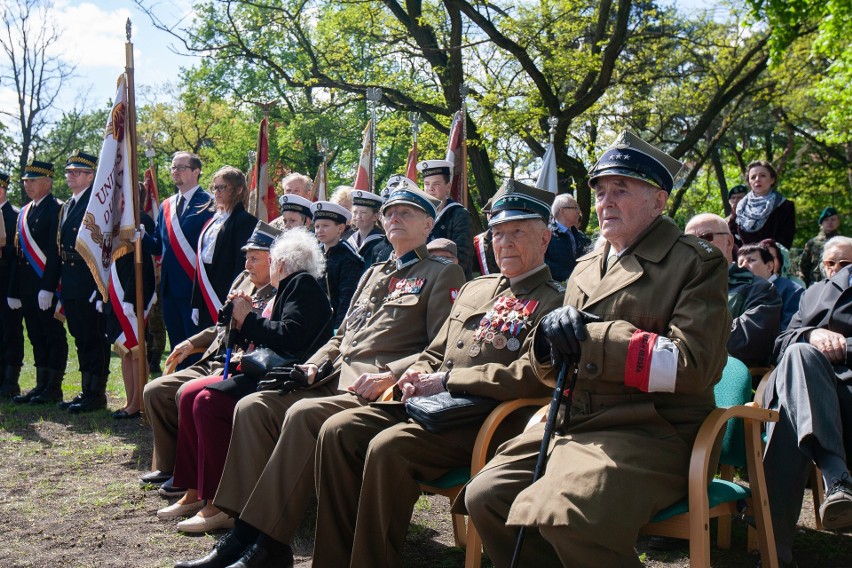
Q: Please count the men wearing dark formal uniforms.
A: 3